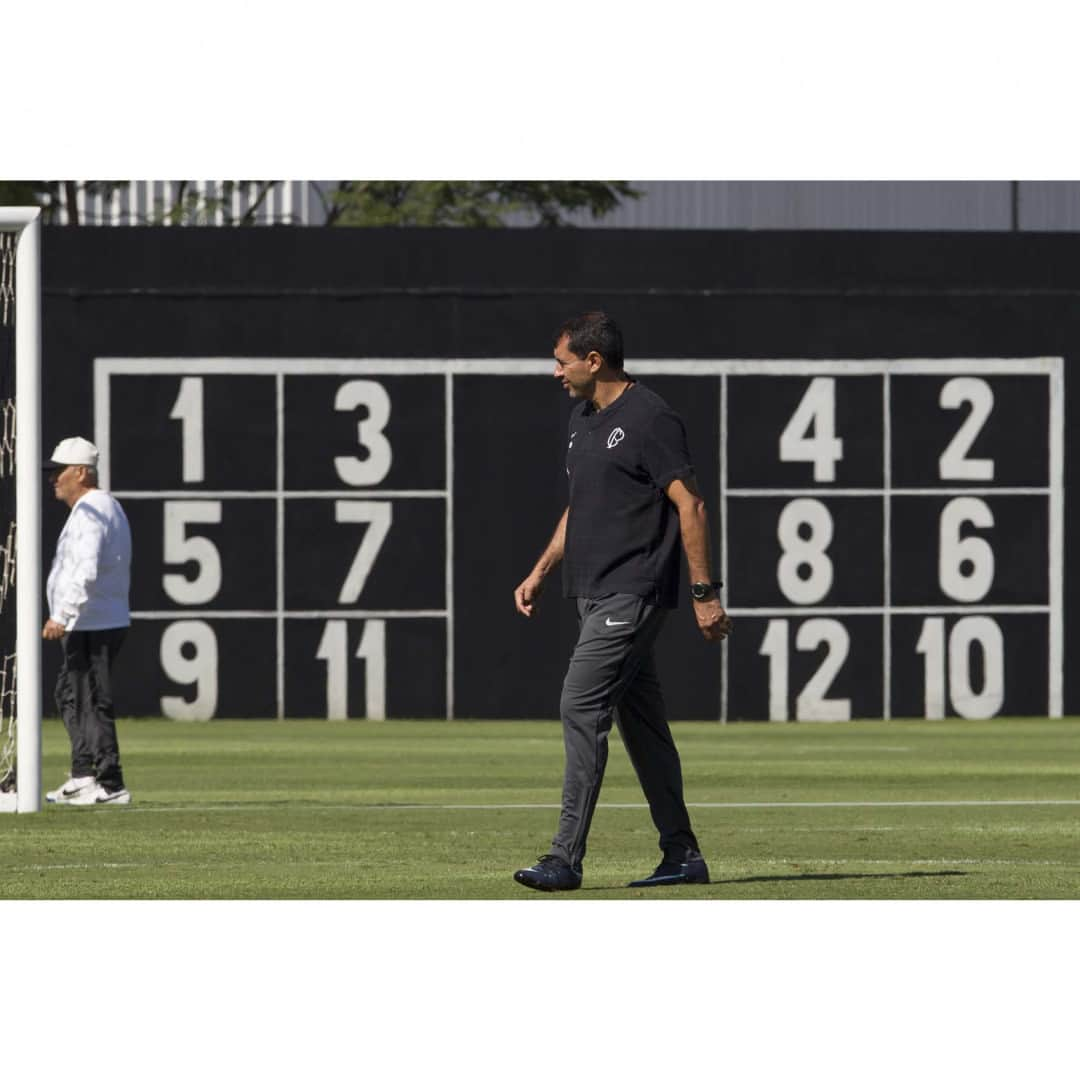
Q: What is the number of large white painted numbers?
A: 12